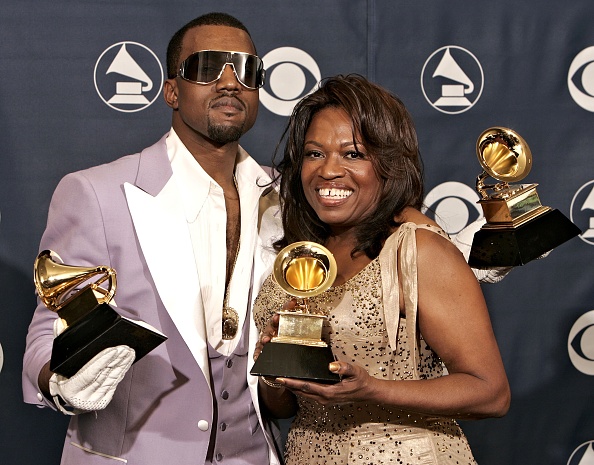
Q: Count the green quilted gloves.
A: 0